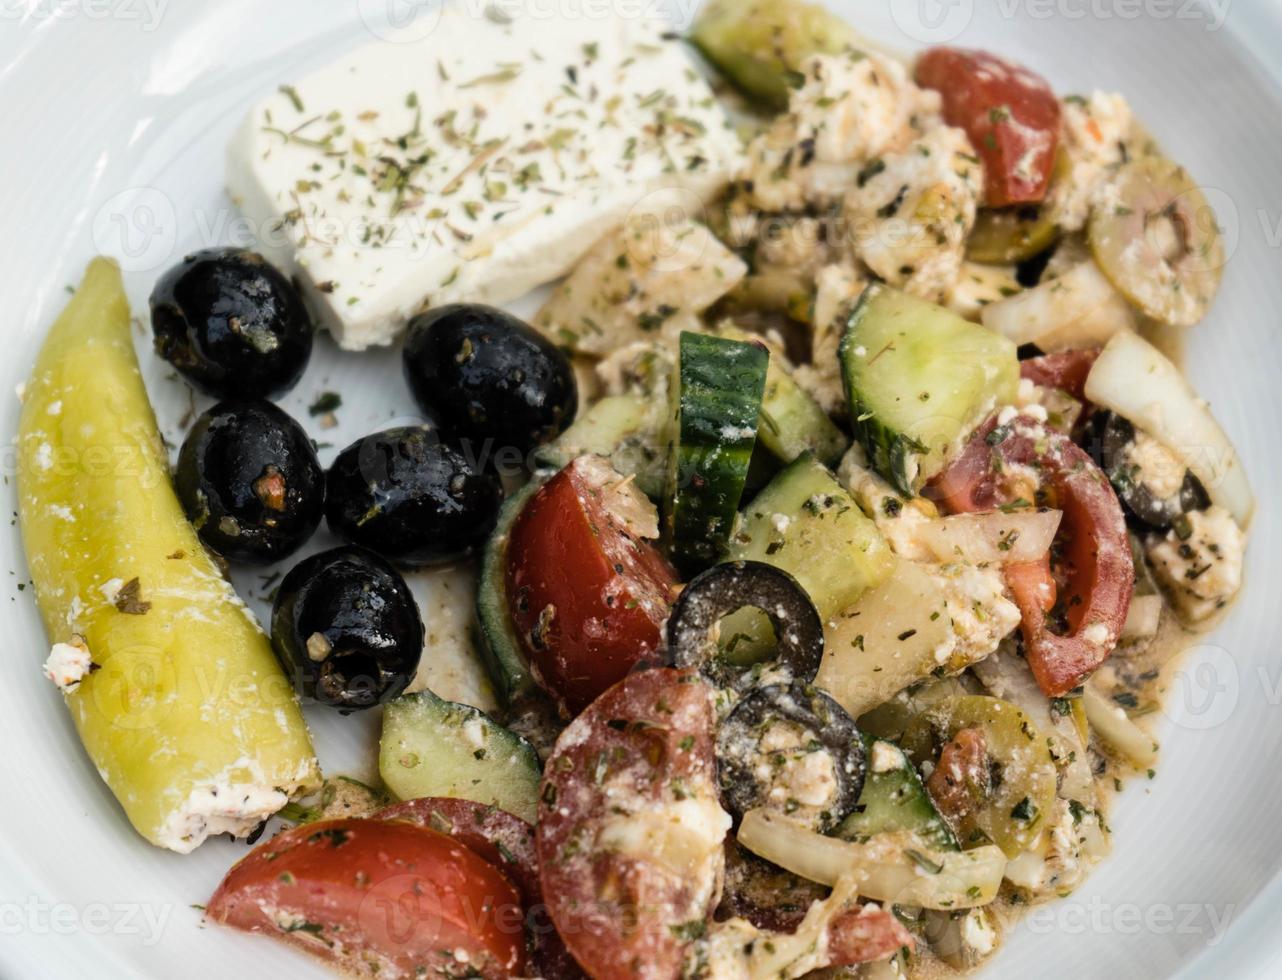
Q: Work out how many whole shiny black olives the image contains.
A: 5